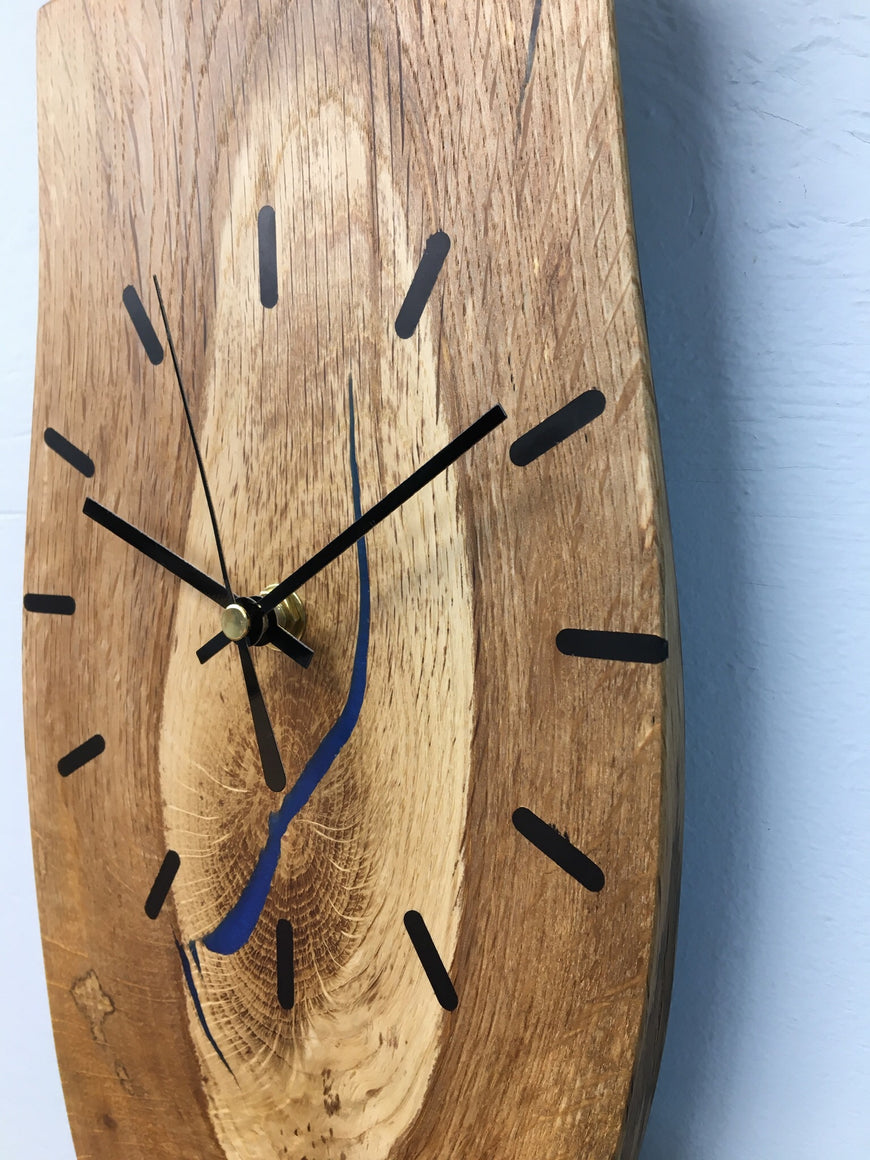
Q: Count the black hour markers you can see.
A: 12